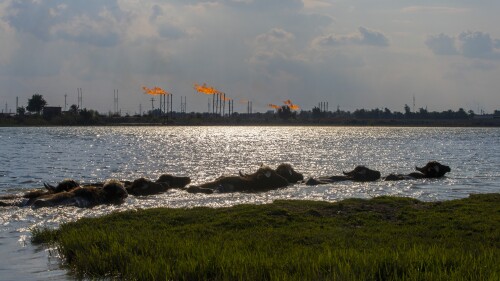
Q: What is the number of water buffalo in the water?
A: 8